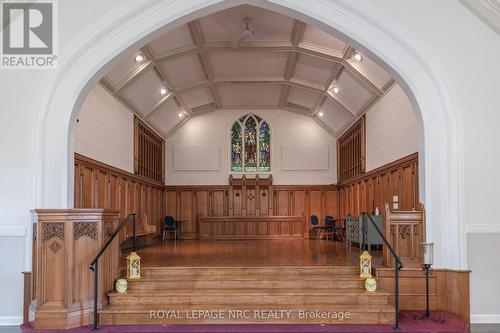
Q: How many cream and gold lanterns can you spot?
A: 2